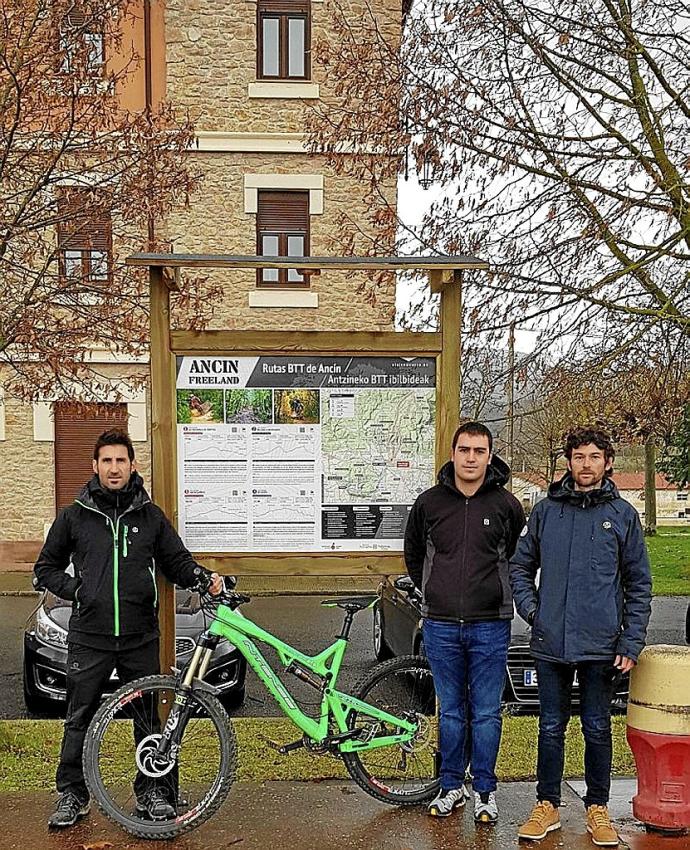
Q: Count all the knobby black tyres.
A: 2